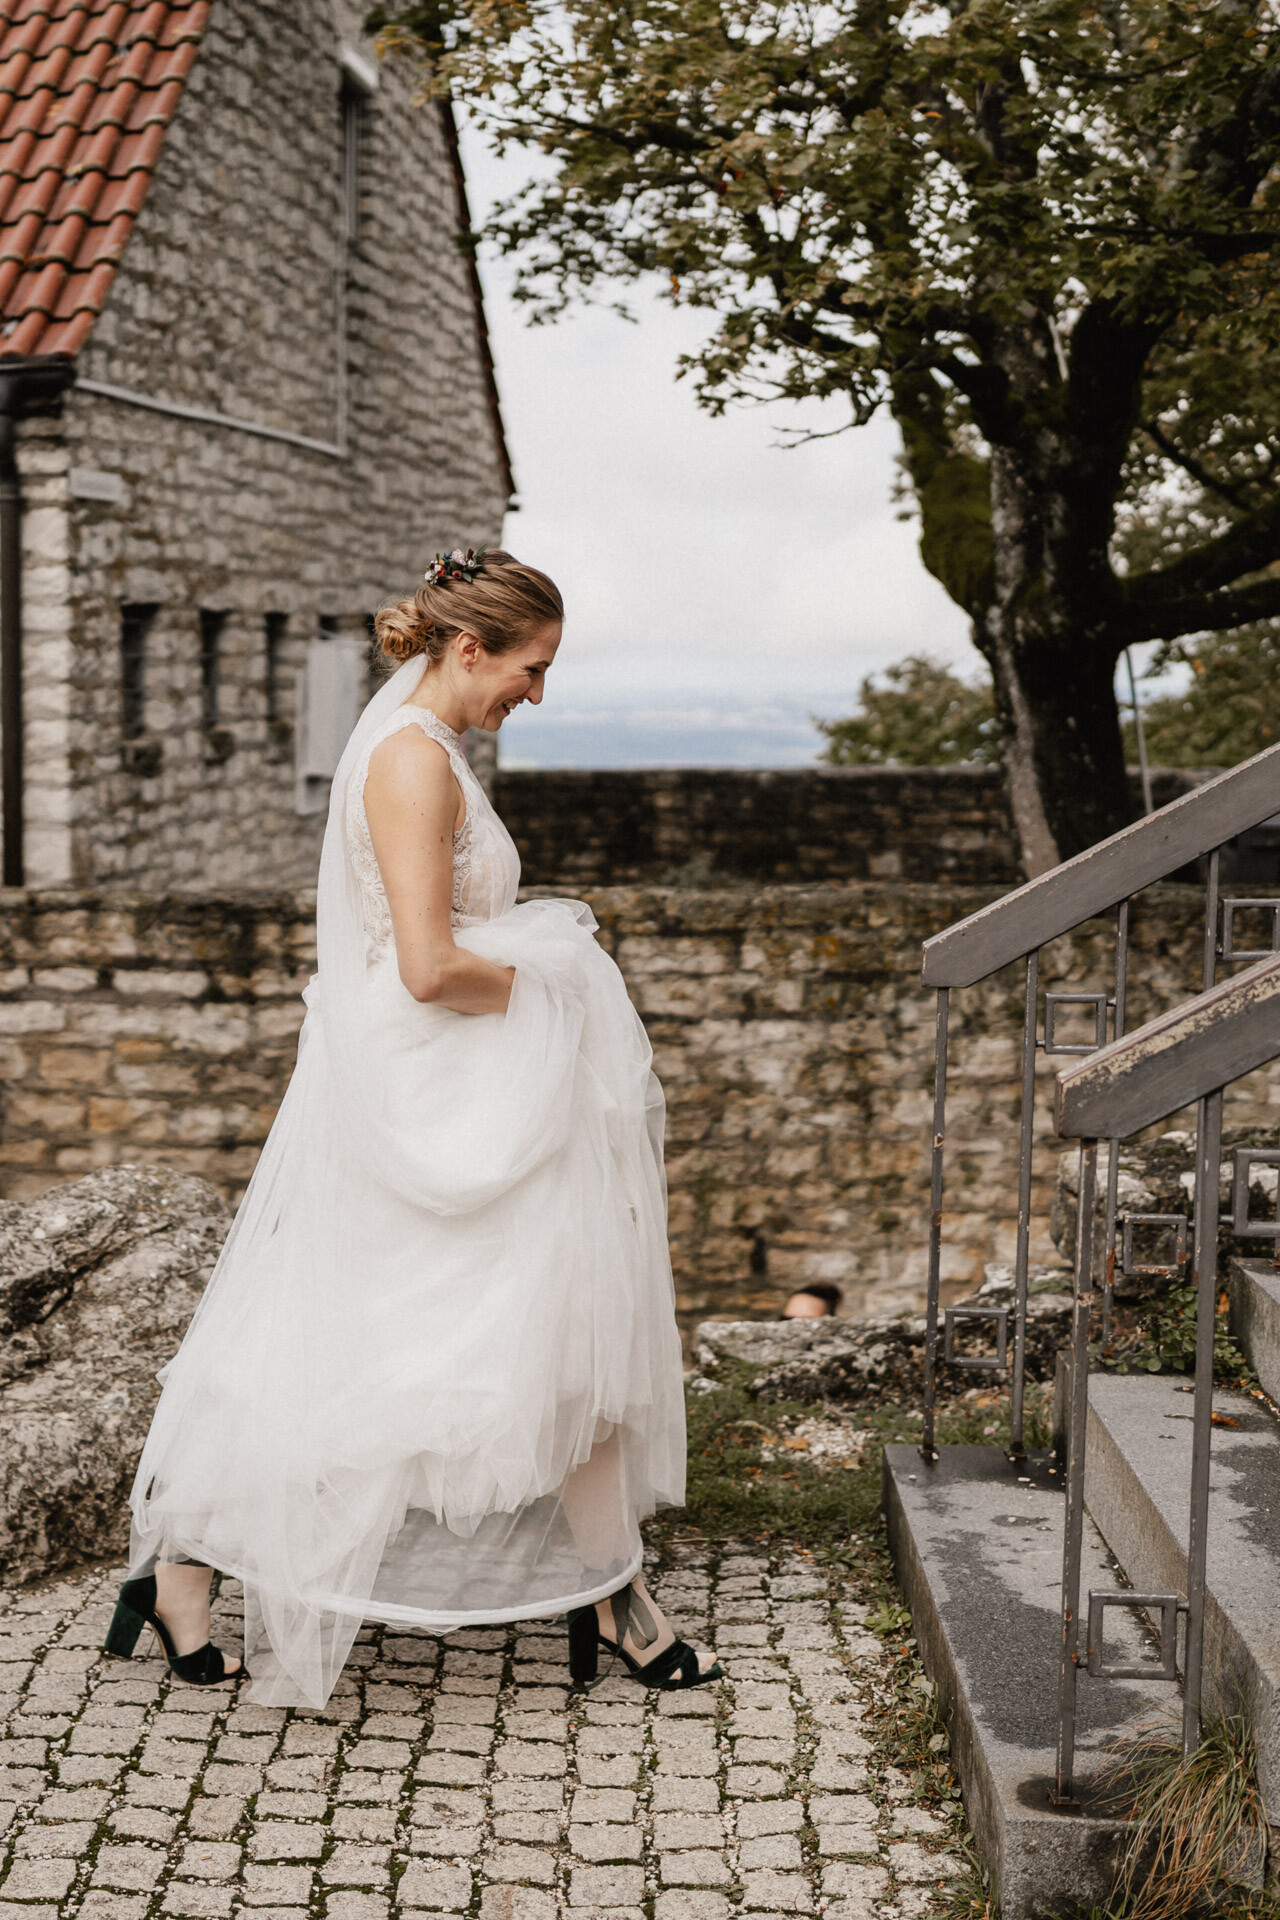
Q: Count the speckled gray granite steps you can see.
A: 3